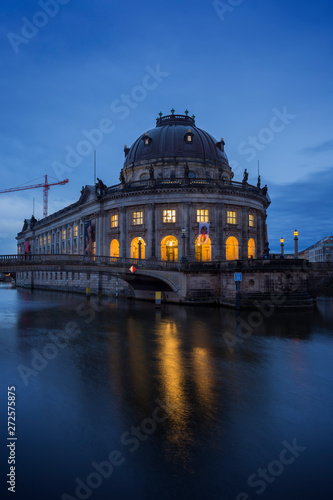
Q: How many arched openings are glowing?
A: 6